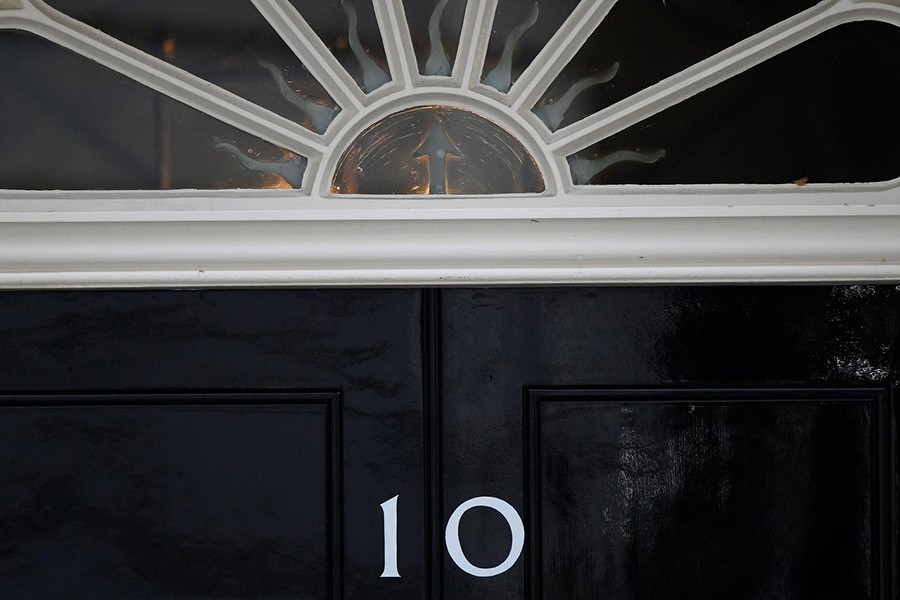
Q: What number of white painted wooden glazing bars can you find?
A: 6